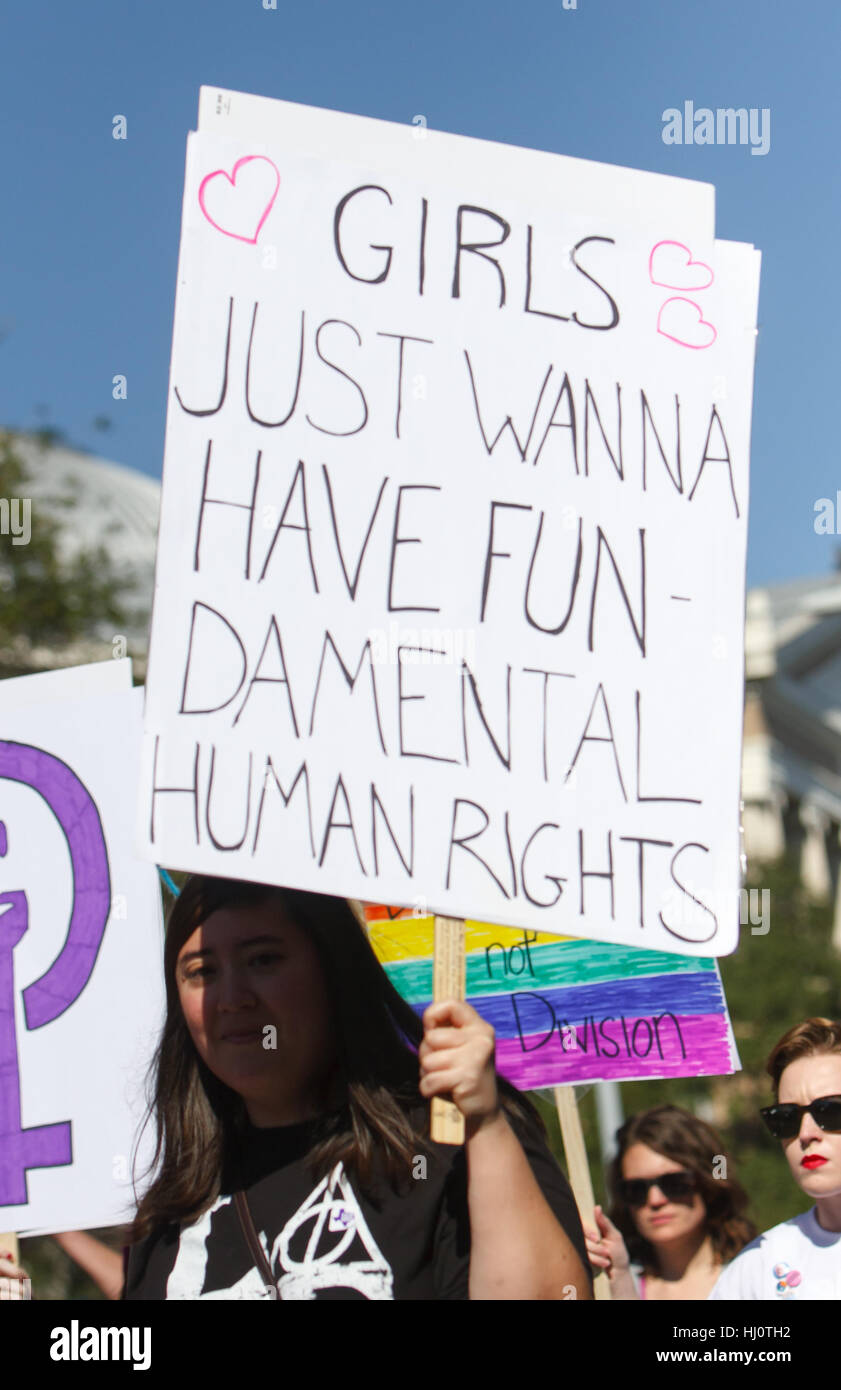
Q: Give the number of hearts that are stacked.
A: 2